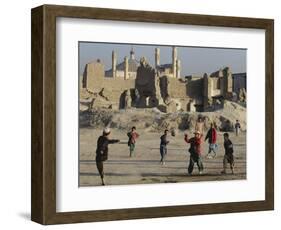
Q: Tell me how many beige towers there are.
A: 5